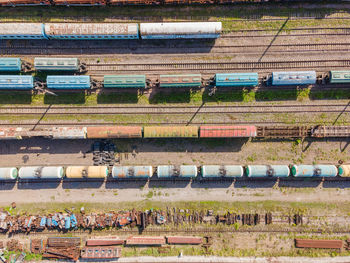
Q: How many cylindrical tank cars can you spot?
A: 9